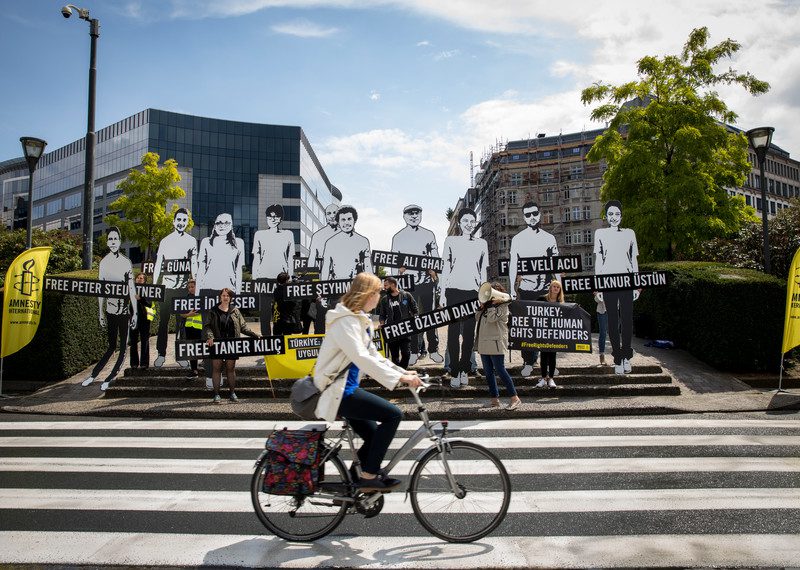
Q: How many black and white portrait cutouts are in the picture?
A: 10